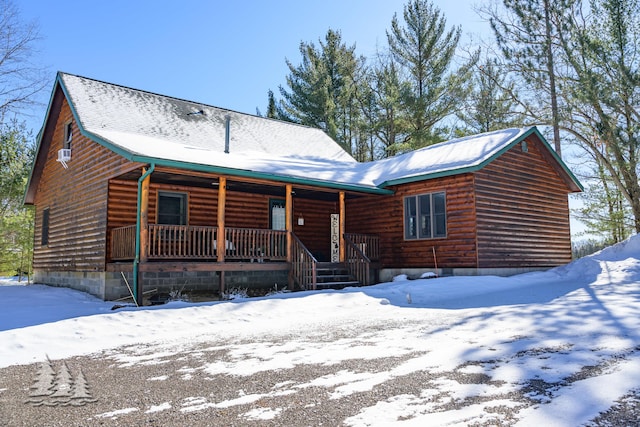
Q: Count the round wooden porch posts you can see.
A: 4